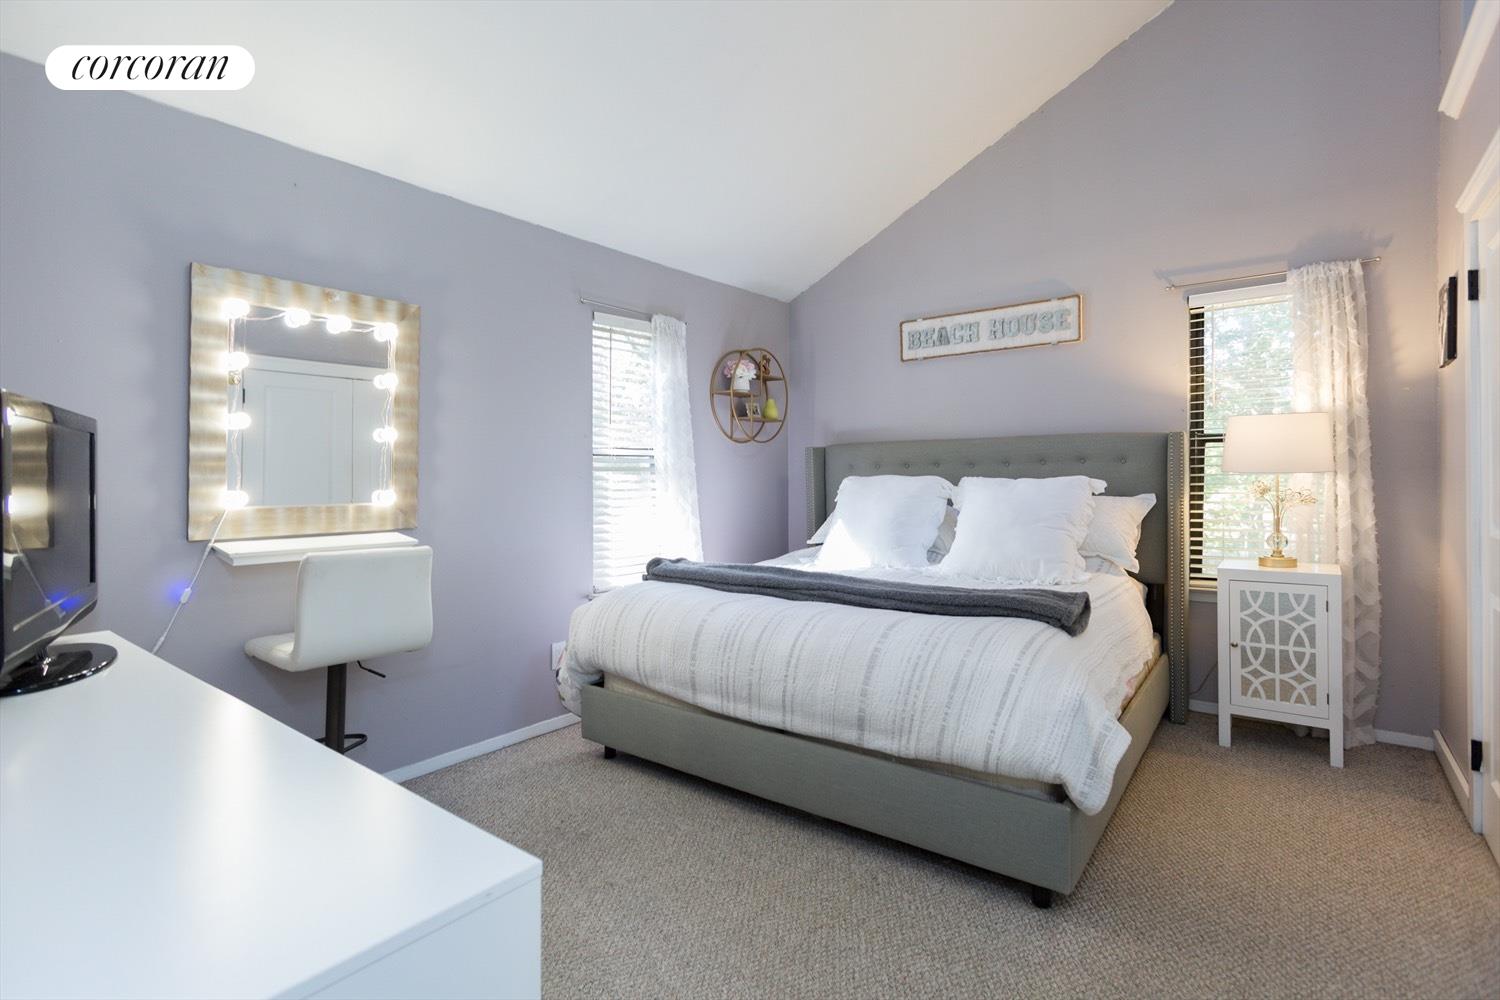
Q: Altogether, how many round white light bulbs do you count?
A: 10